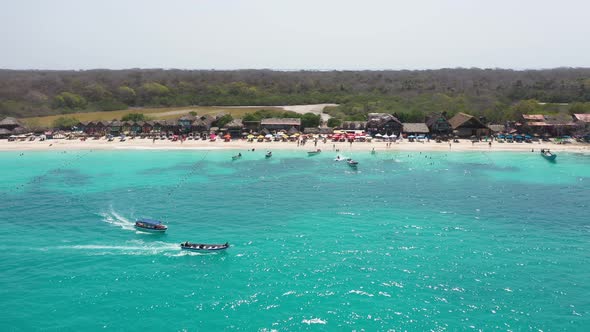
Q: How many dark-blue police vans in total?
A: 0